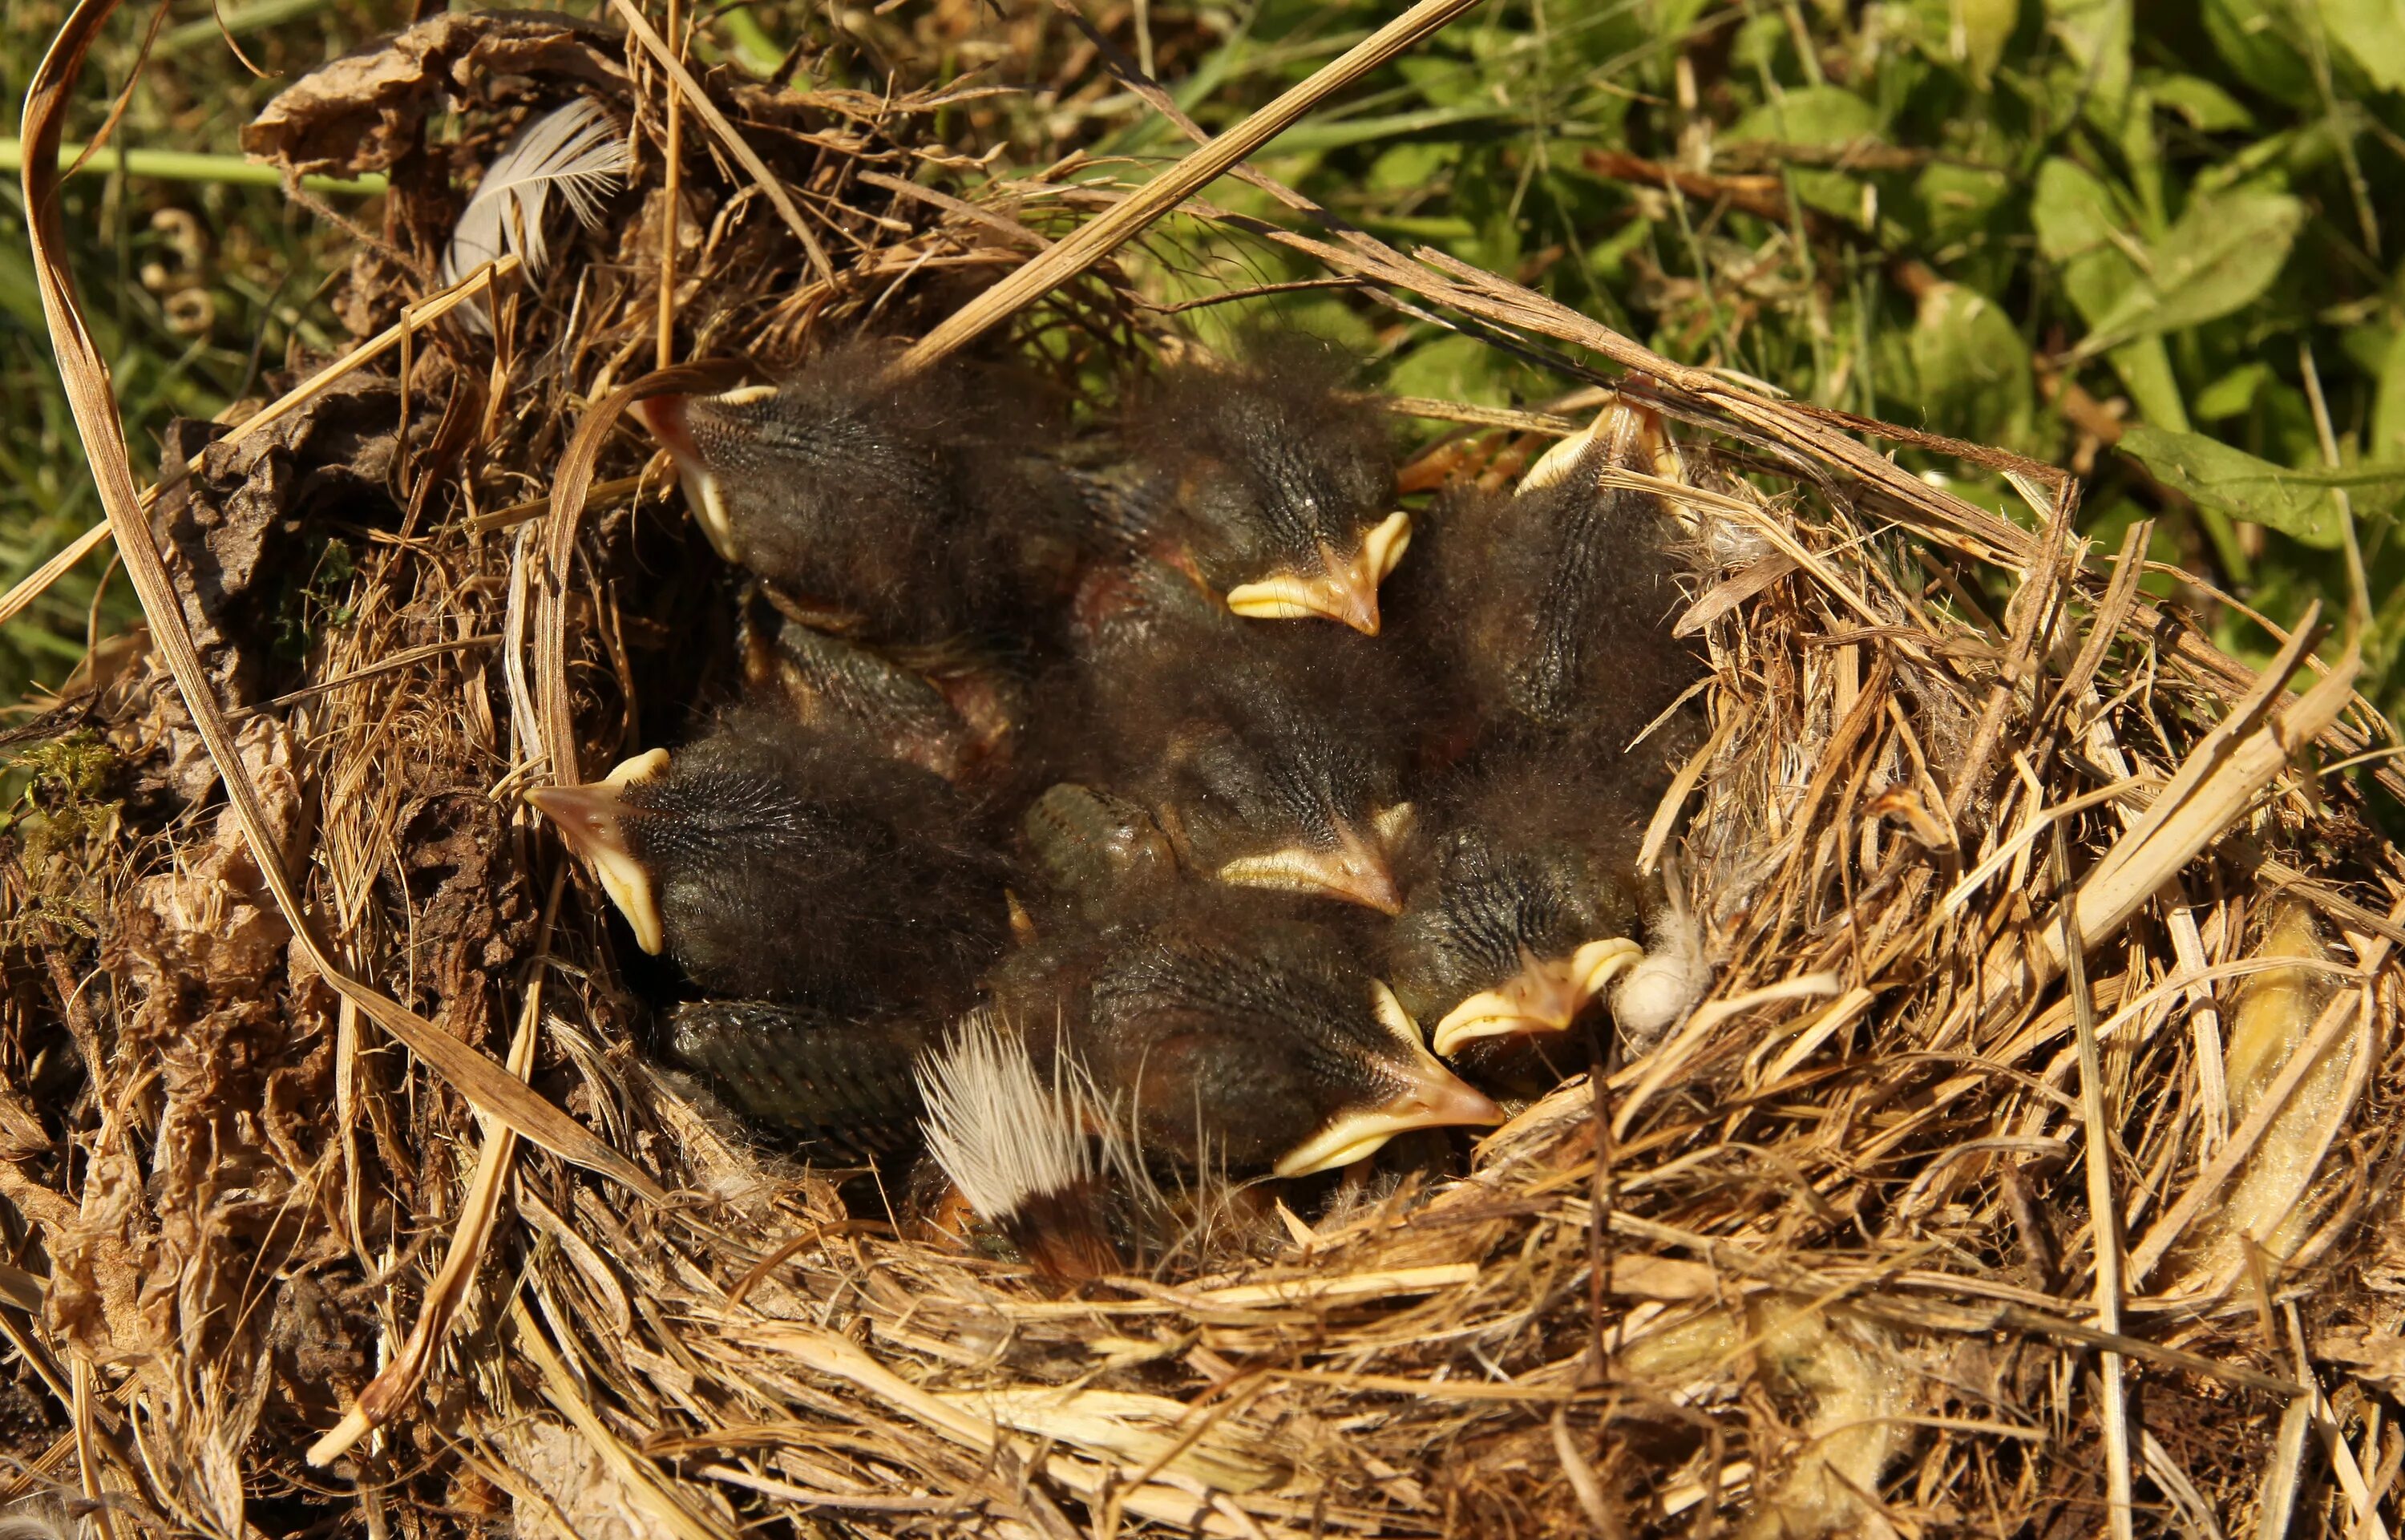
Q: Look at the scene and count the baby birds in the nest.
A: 7